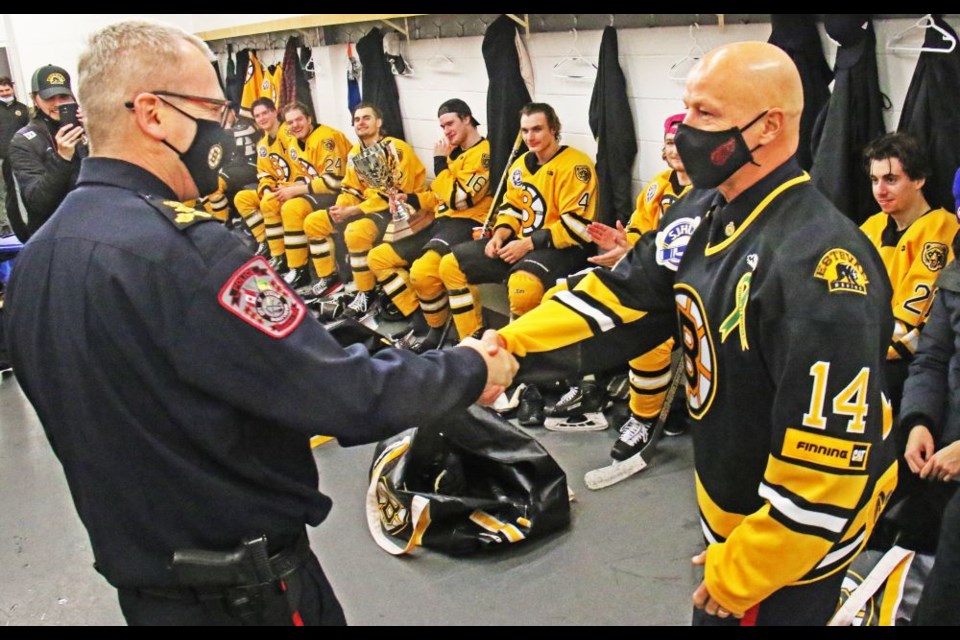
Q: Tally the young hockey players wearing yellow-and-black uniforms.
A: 7